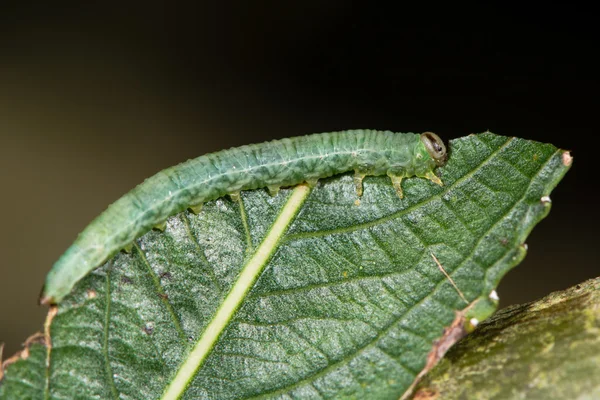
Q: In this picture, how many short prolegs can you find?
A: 6